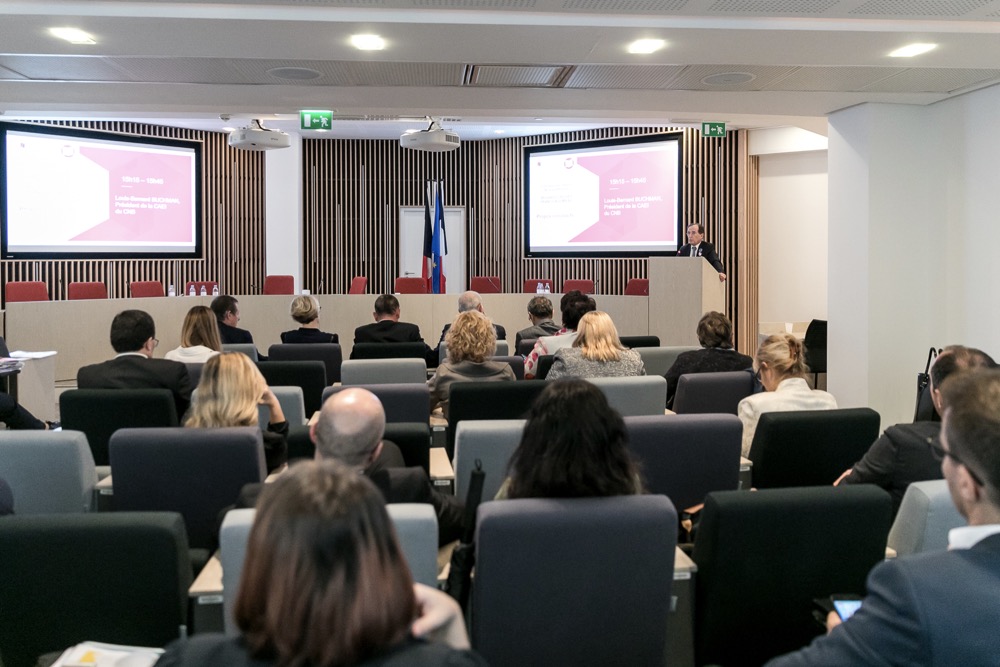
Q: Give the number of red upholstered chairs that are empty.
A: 11